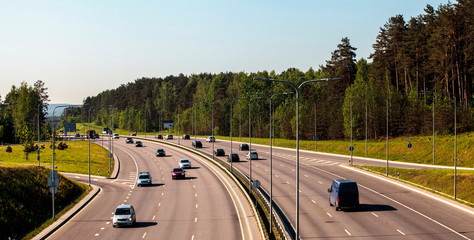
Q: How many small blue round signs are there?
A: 2